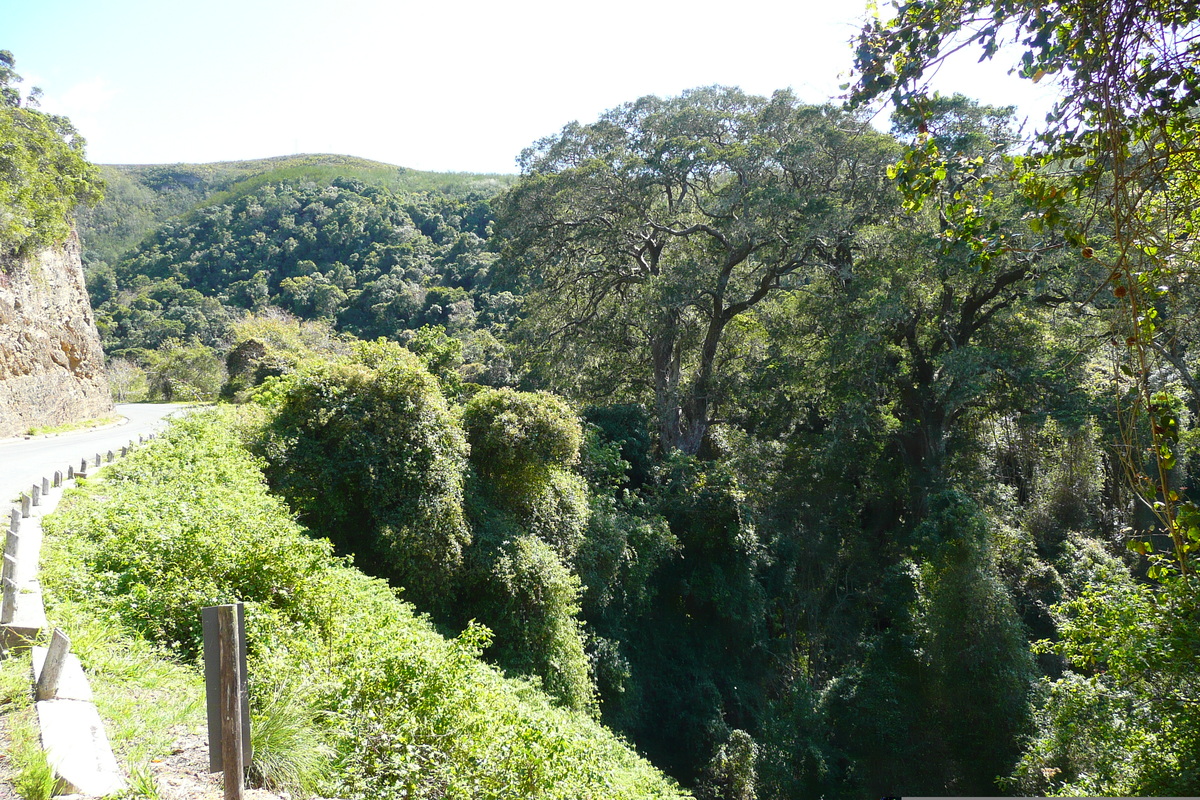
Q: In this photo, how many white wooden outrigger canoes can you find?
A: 0